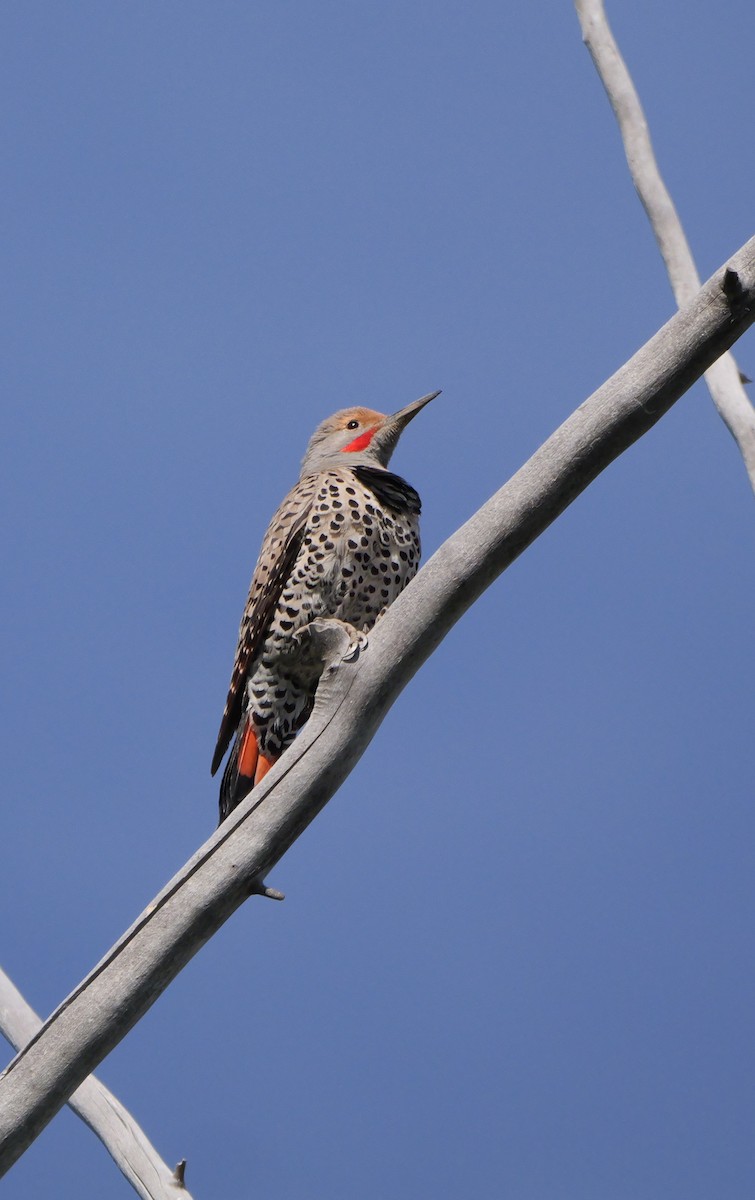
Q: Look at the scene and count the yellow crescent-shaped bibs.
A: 0